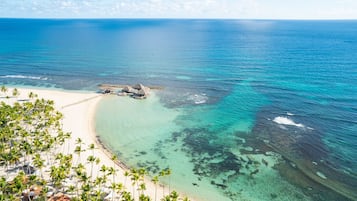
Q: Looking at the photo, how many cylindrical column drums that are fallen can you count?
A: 0